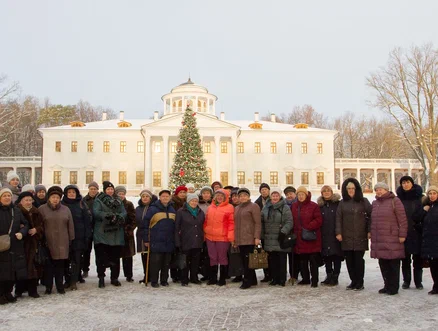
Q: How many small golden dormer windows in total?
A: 4